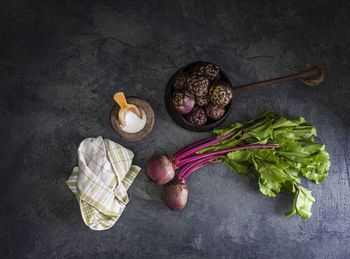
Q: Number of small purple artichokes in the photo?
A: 8